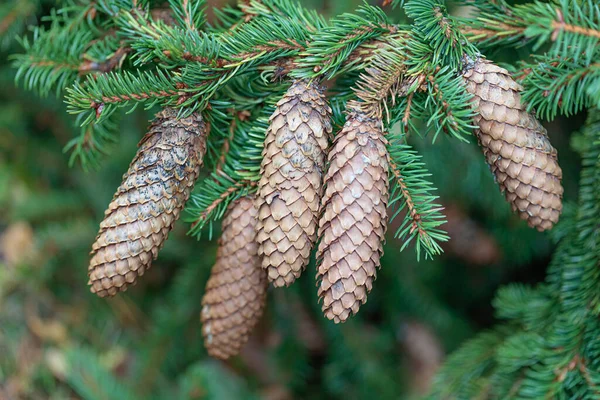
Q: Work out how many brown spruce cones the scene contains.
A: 5